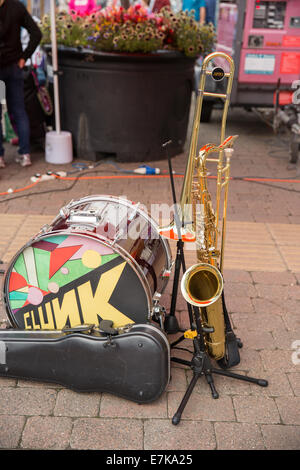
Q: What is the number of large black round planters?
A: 1